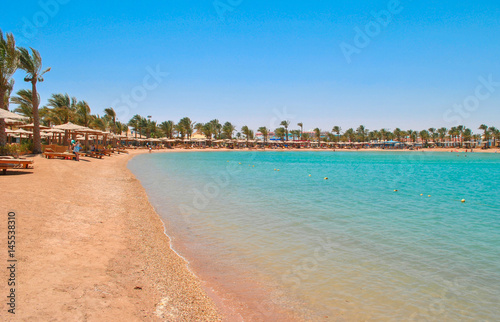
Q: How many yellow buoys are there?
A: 12